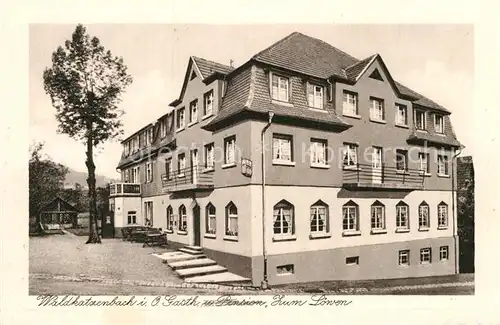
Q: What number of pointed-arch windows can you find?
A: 11